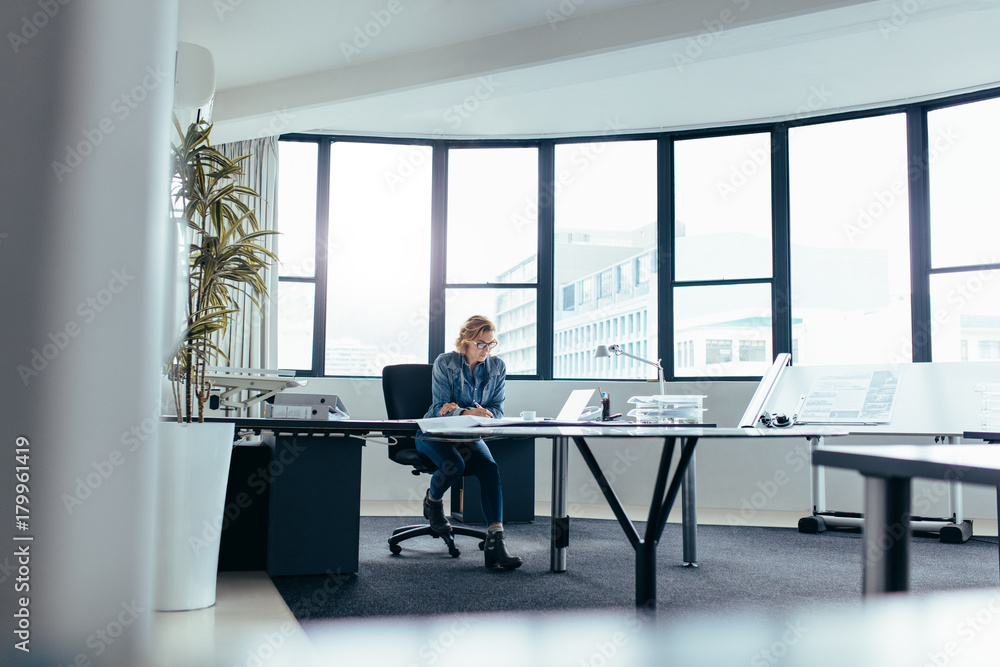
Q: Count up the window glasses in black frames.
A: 11